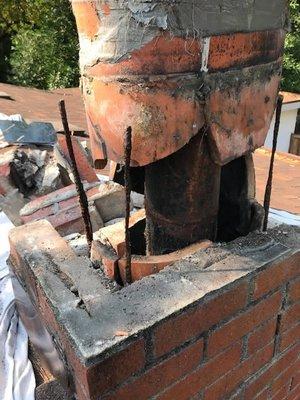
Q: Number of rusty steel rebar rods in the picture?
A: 3